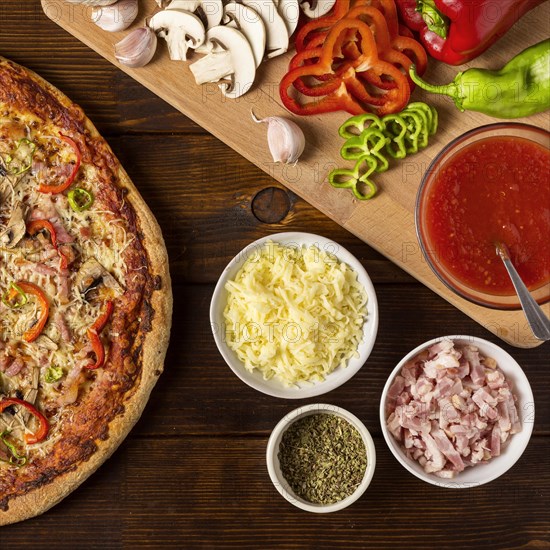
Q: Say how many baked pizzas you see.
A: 1